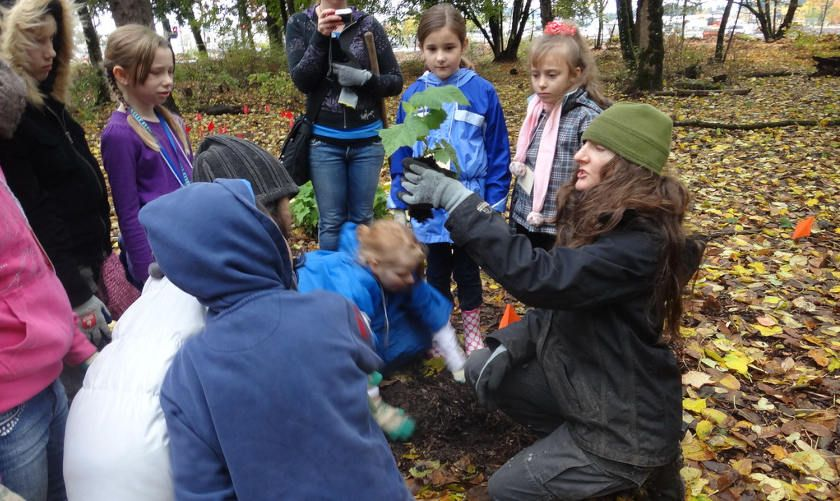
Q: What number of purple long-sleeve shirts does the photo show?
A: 1